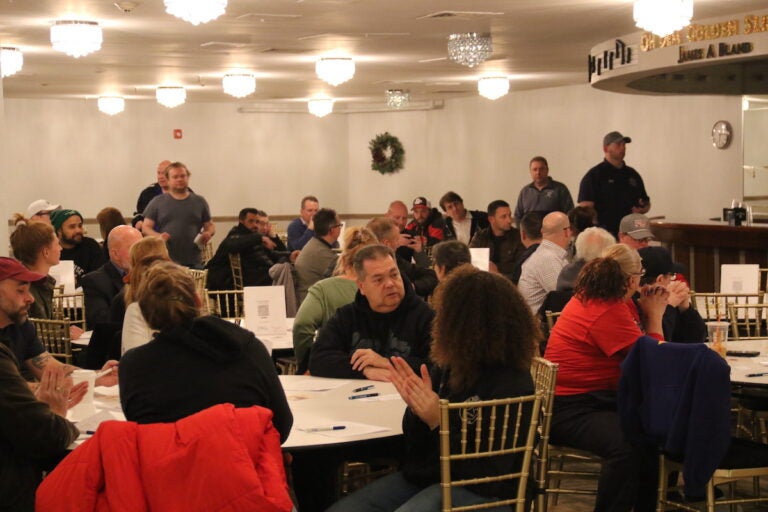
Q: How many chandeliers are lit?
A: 10